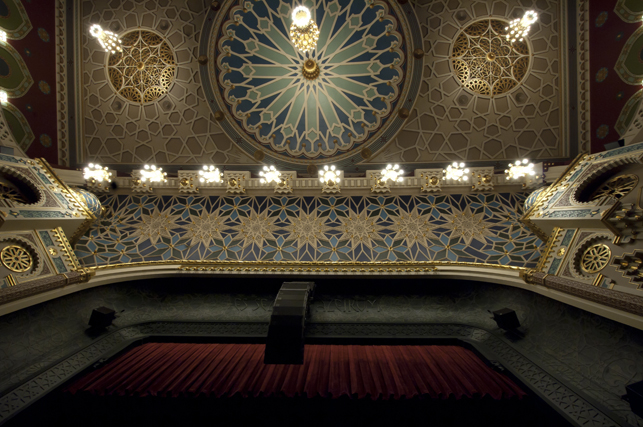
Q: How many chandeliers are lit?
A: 11